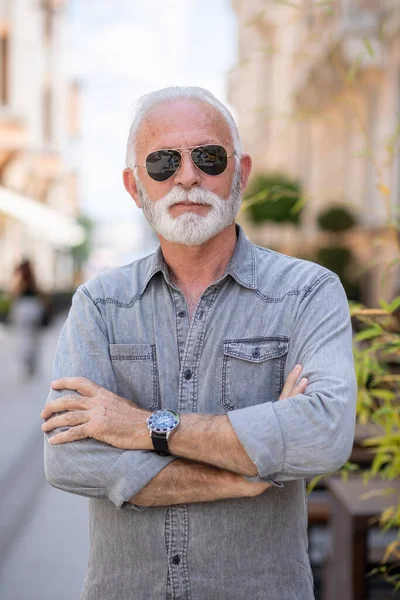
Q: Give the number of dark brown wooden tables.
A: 1